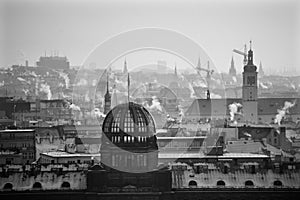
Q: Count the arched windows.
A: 7